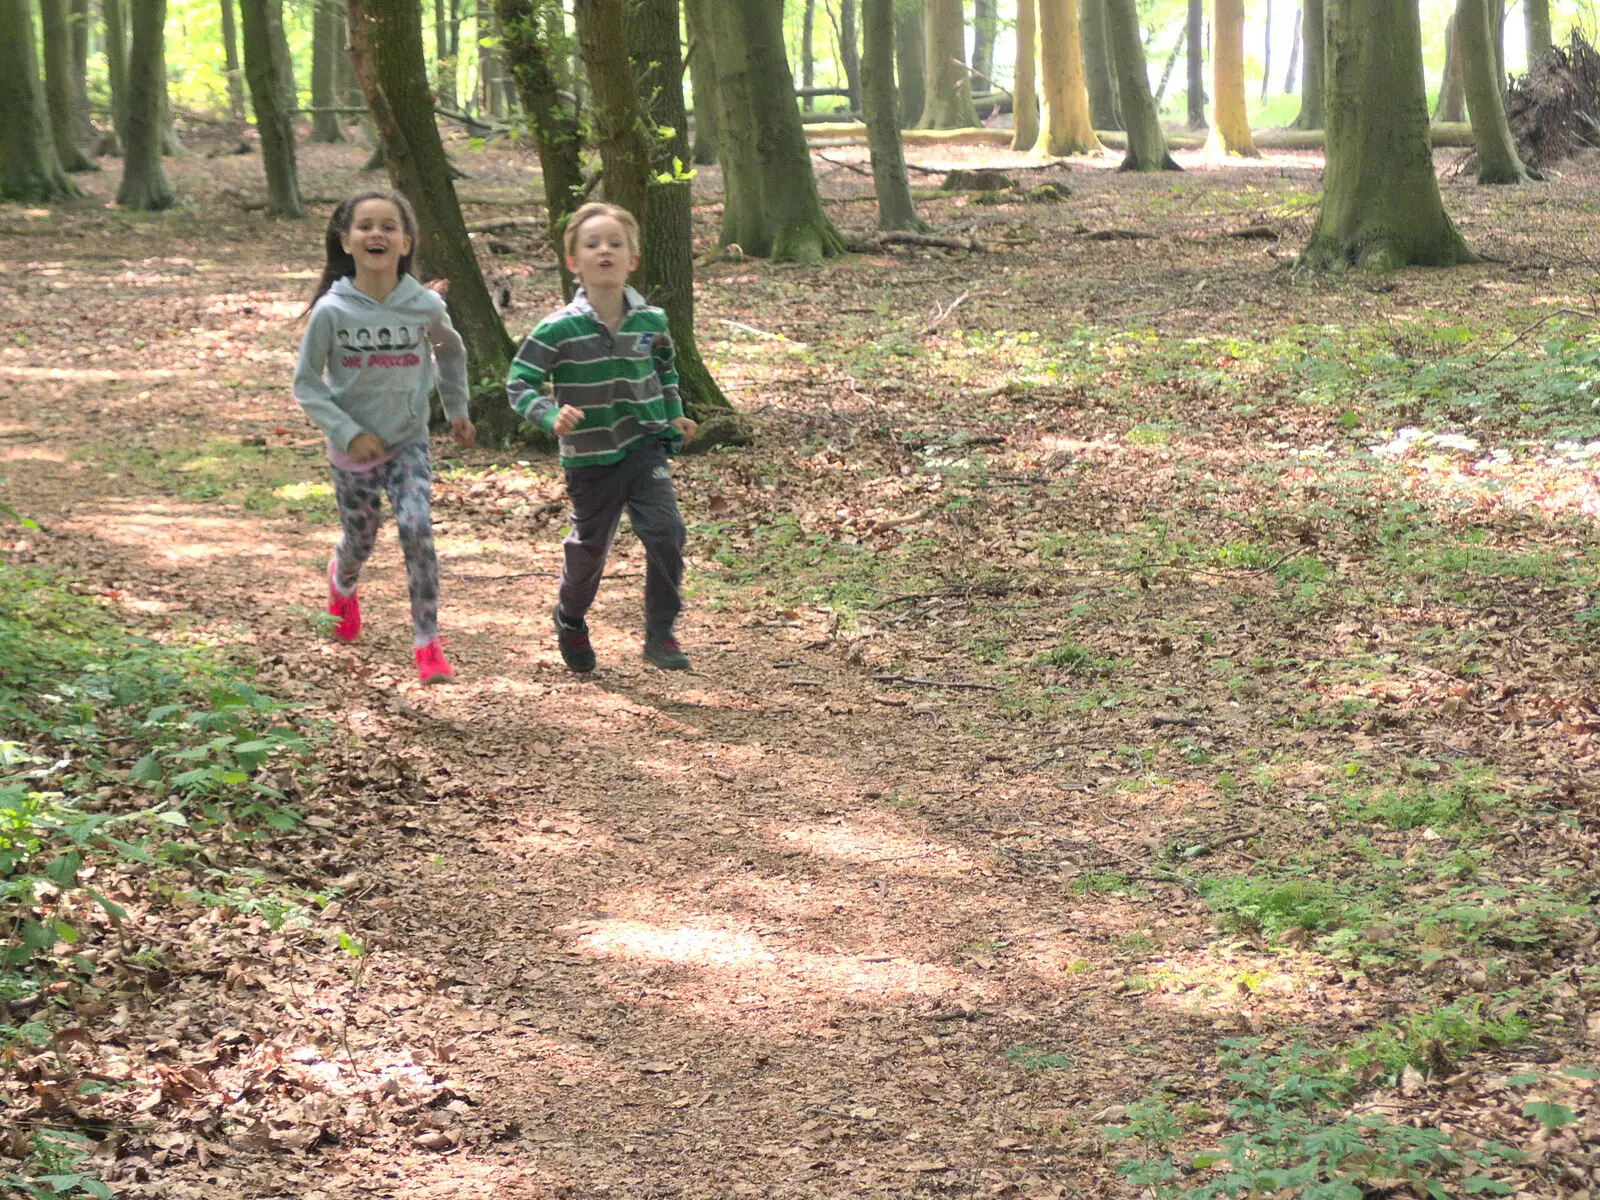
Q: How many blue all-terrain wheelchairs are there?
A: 0